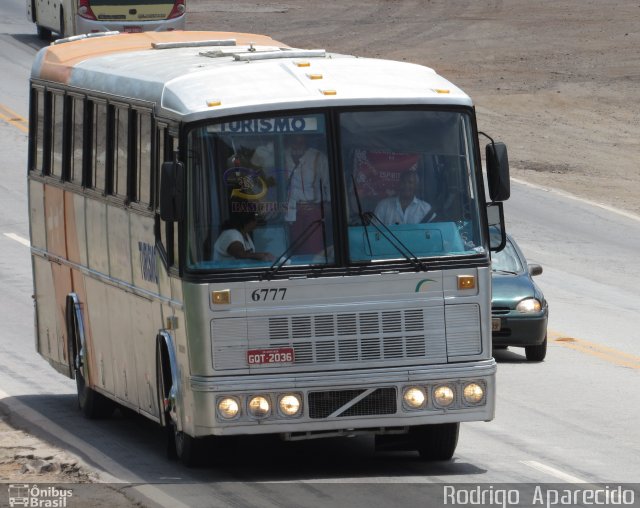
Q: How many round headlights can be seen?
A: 6